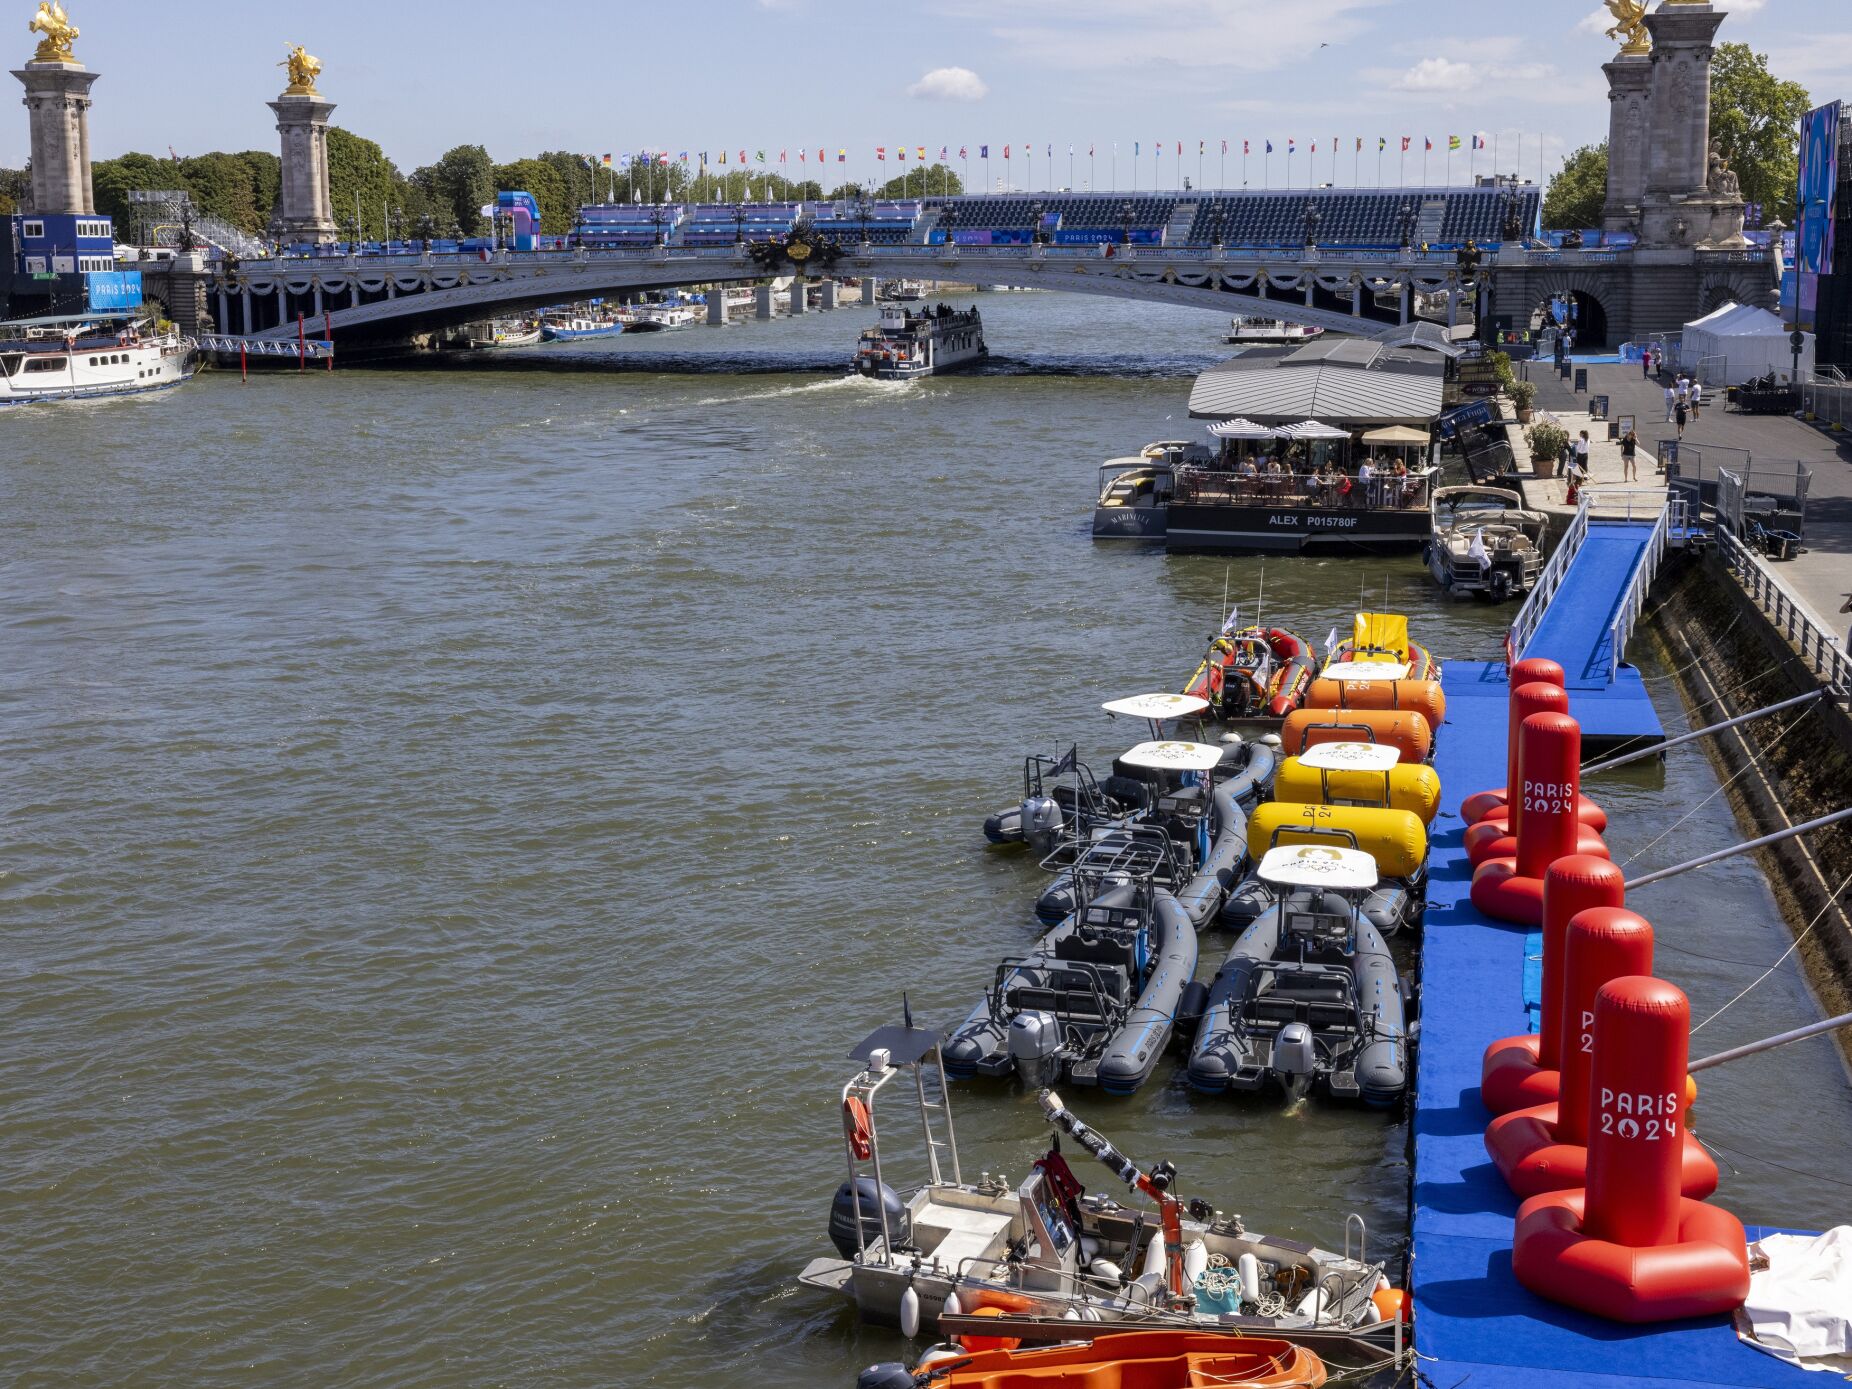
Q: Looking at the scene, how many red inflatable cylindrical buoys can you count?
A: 6